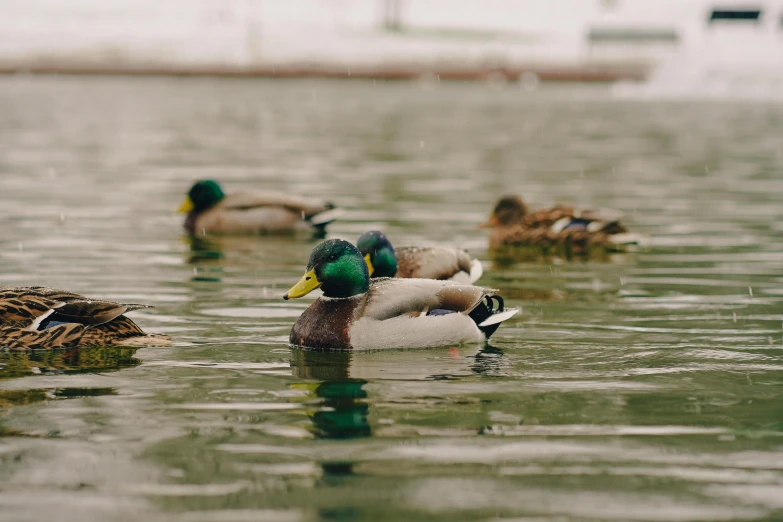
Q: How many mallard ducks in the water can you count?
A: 5